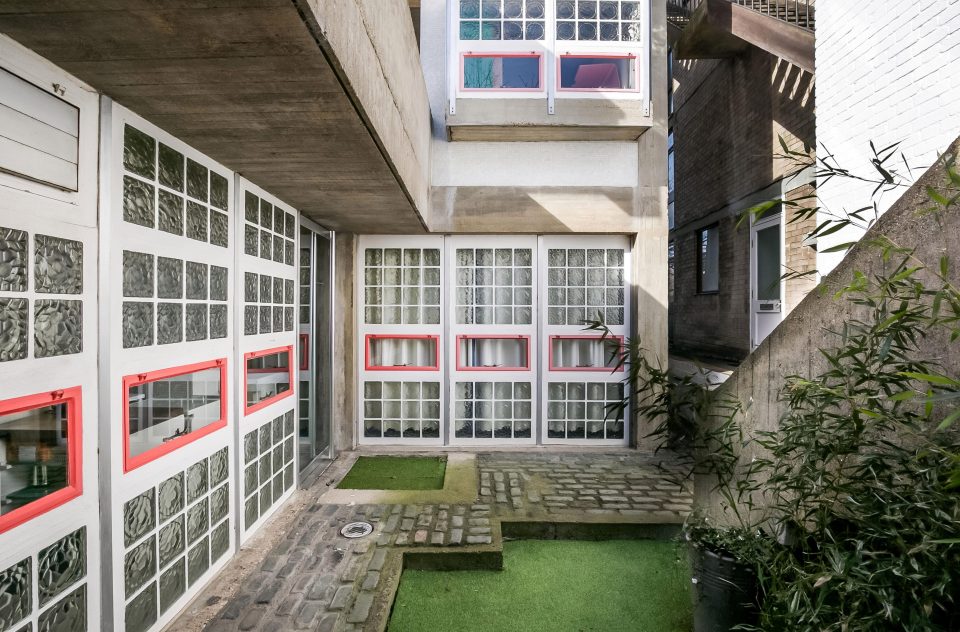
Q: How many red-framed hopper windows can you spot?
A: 8